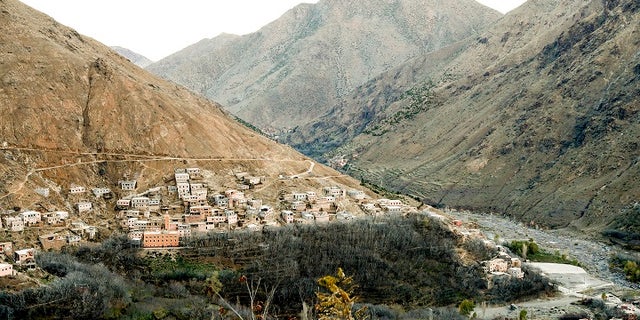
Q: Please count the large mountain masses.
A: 3